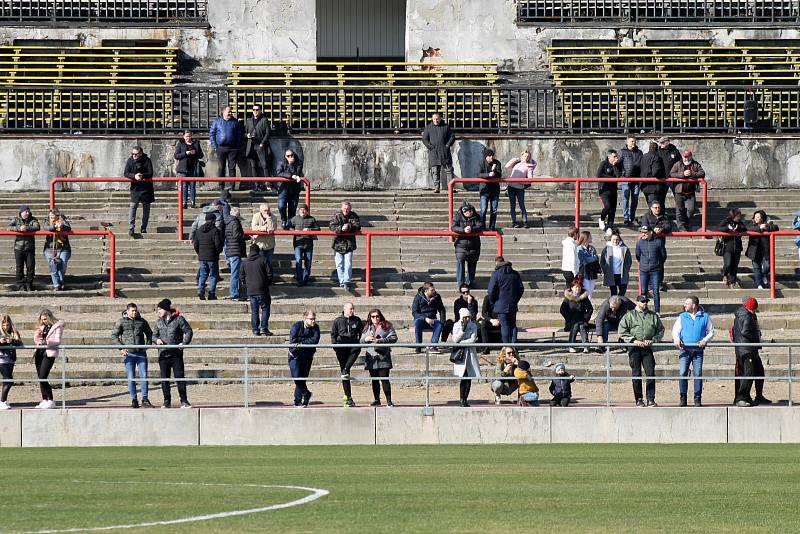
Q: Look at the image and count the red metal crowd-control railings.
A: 5